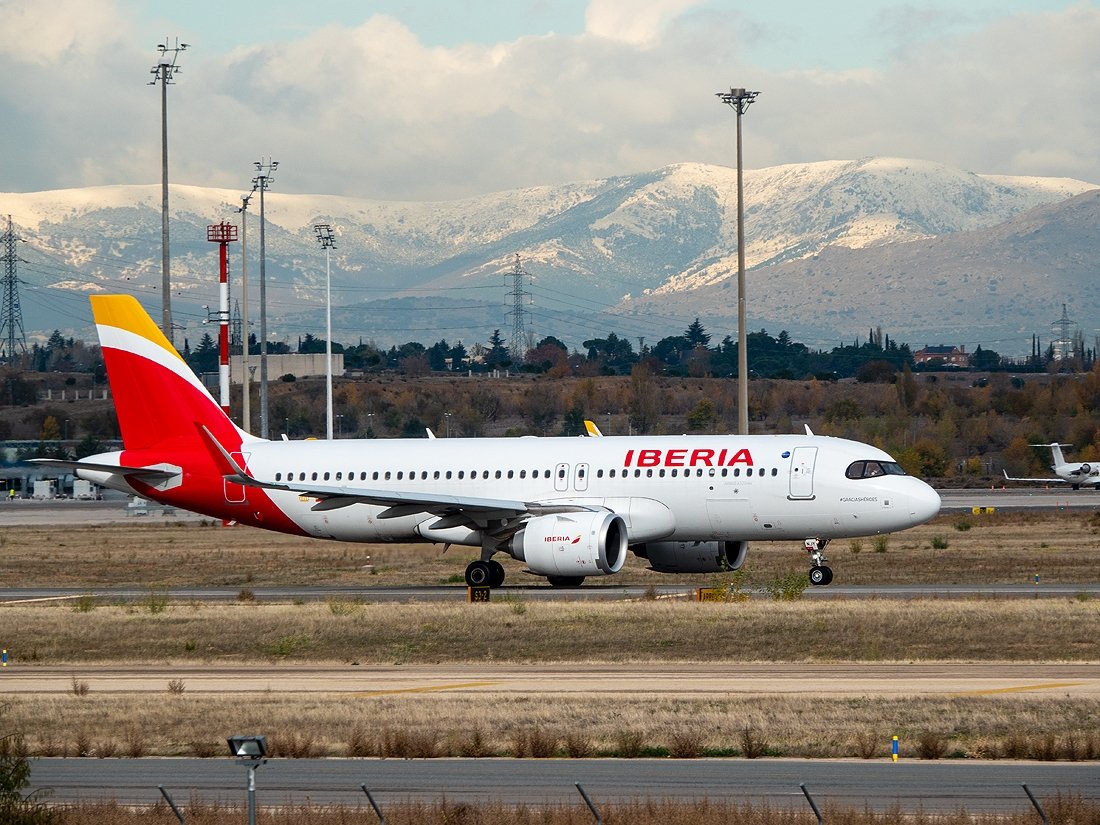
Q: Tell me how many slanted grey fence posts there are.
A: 5